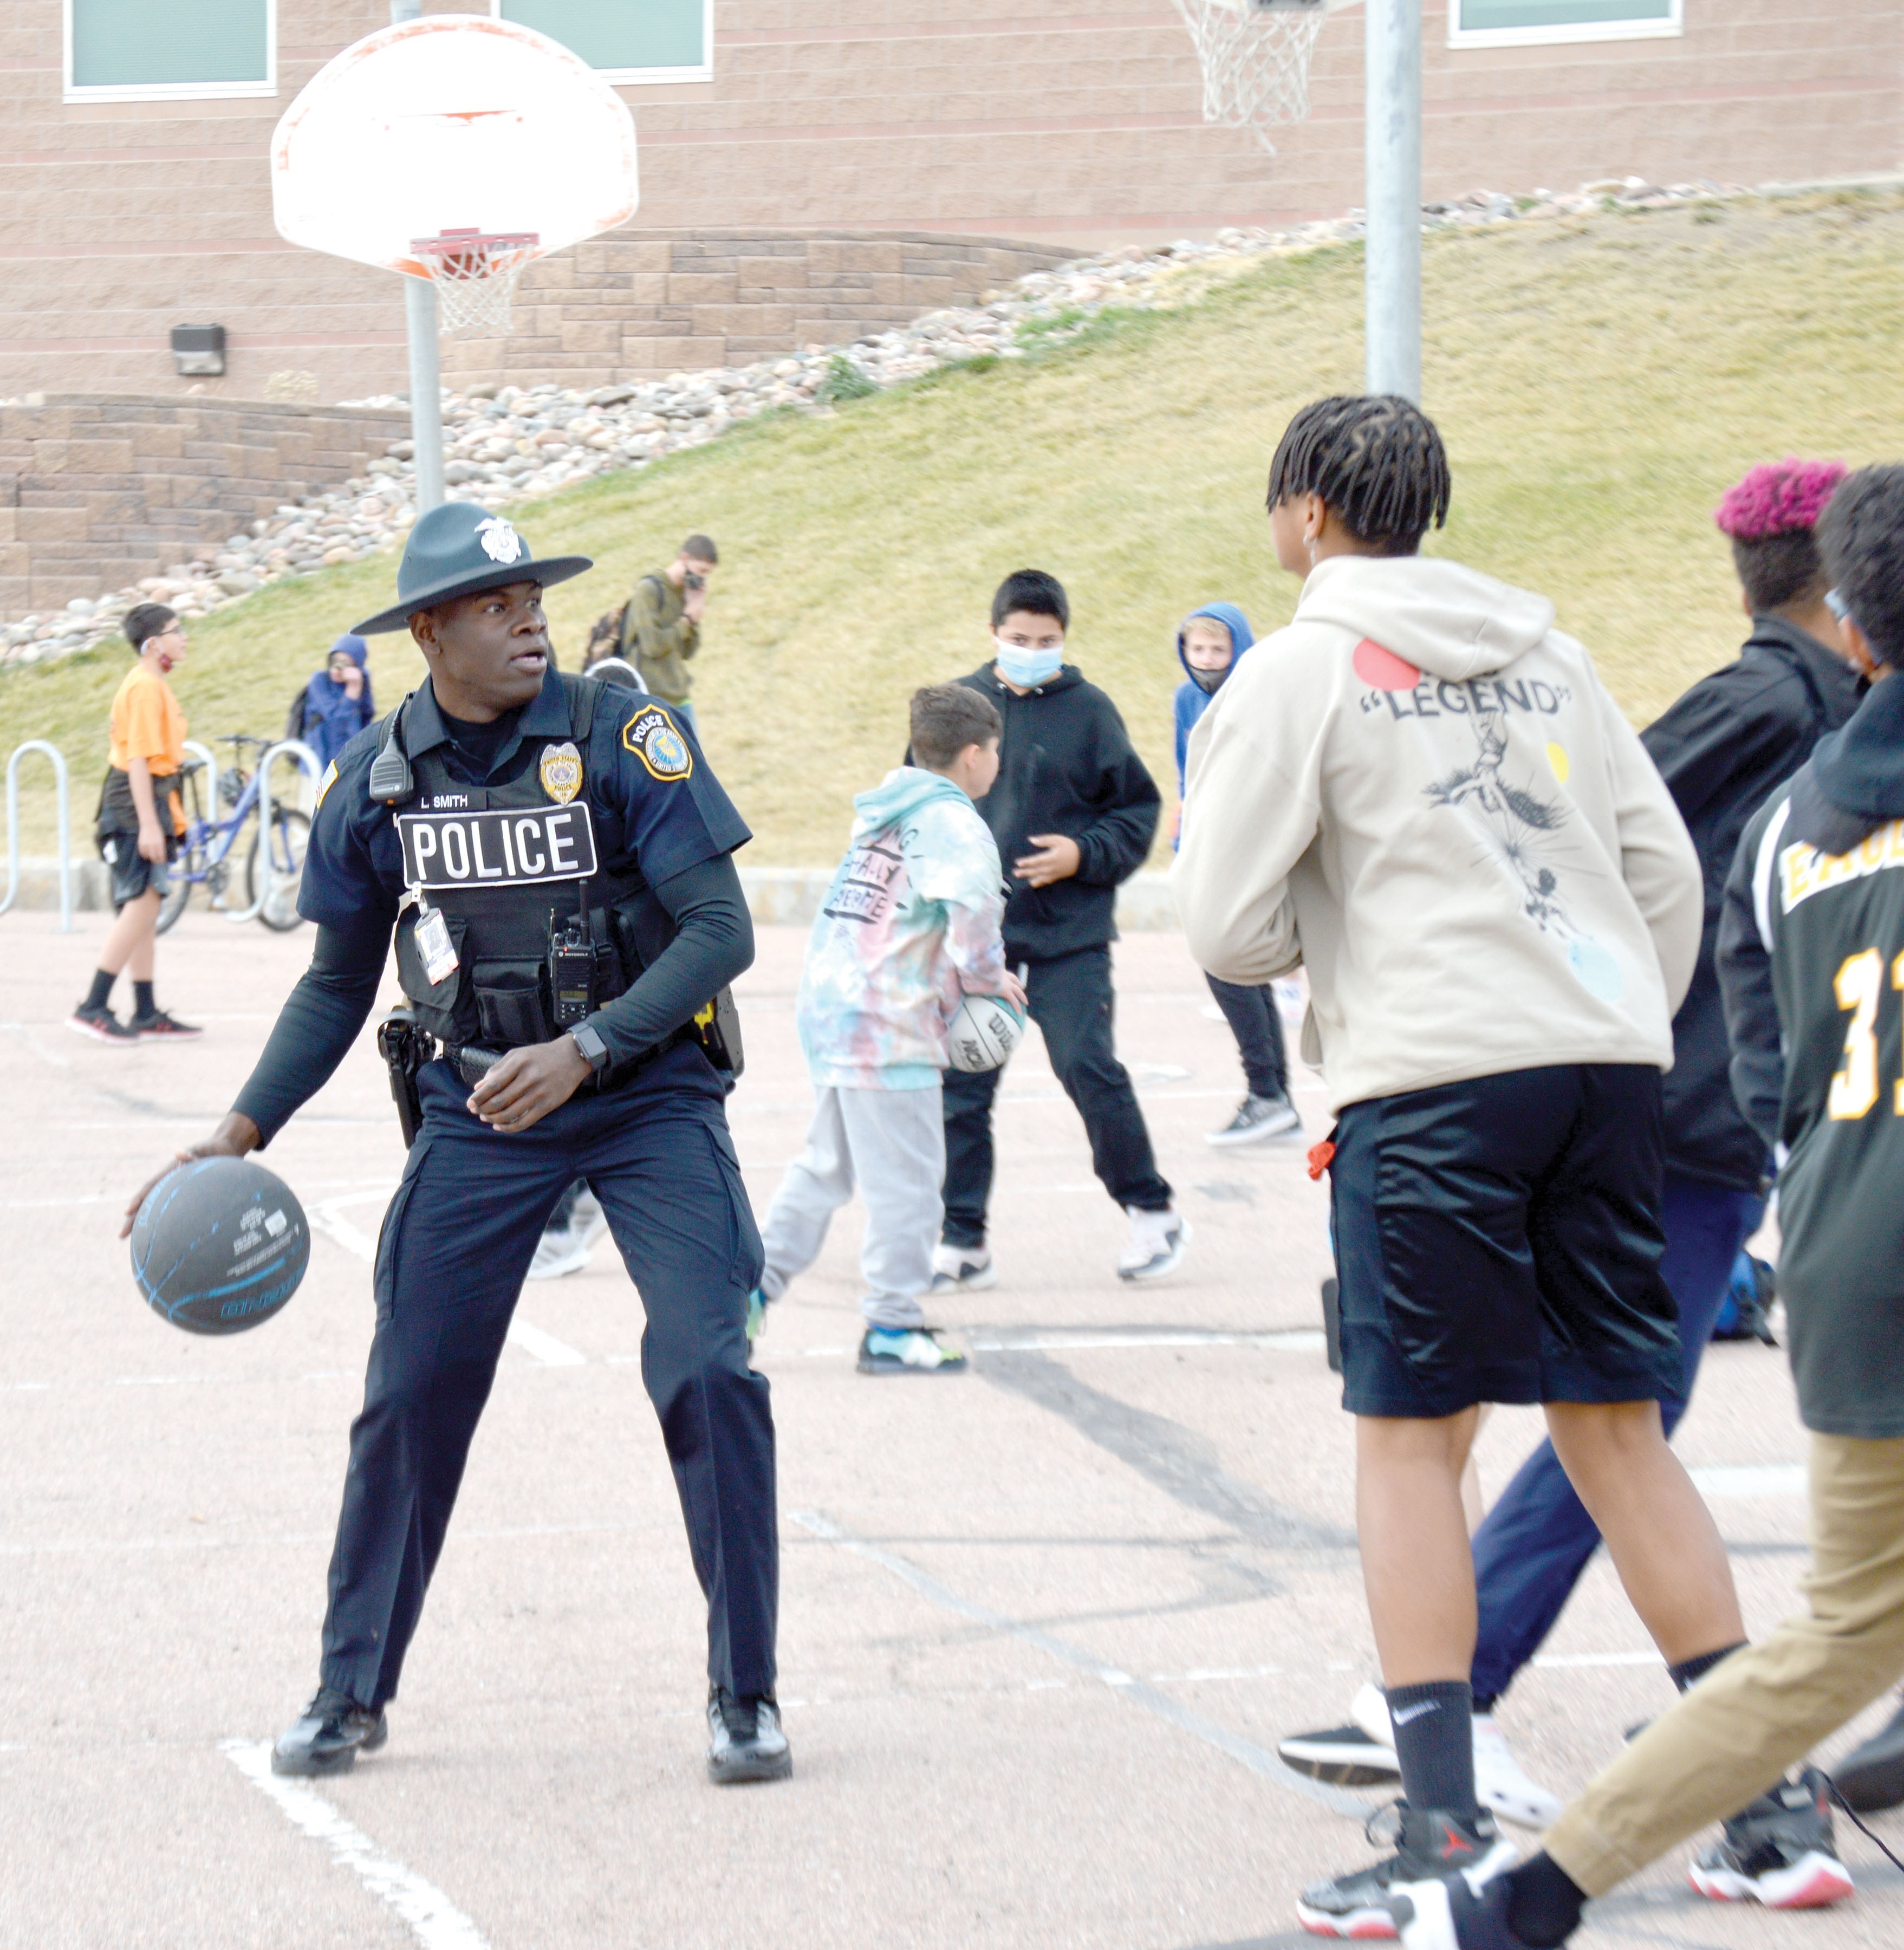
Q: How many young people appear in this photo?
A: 9